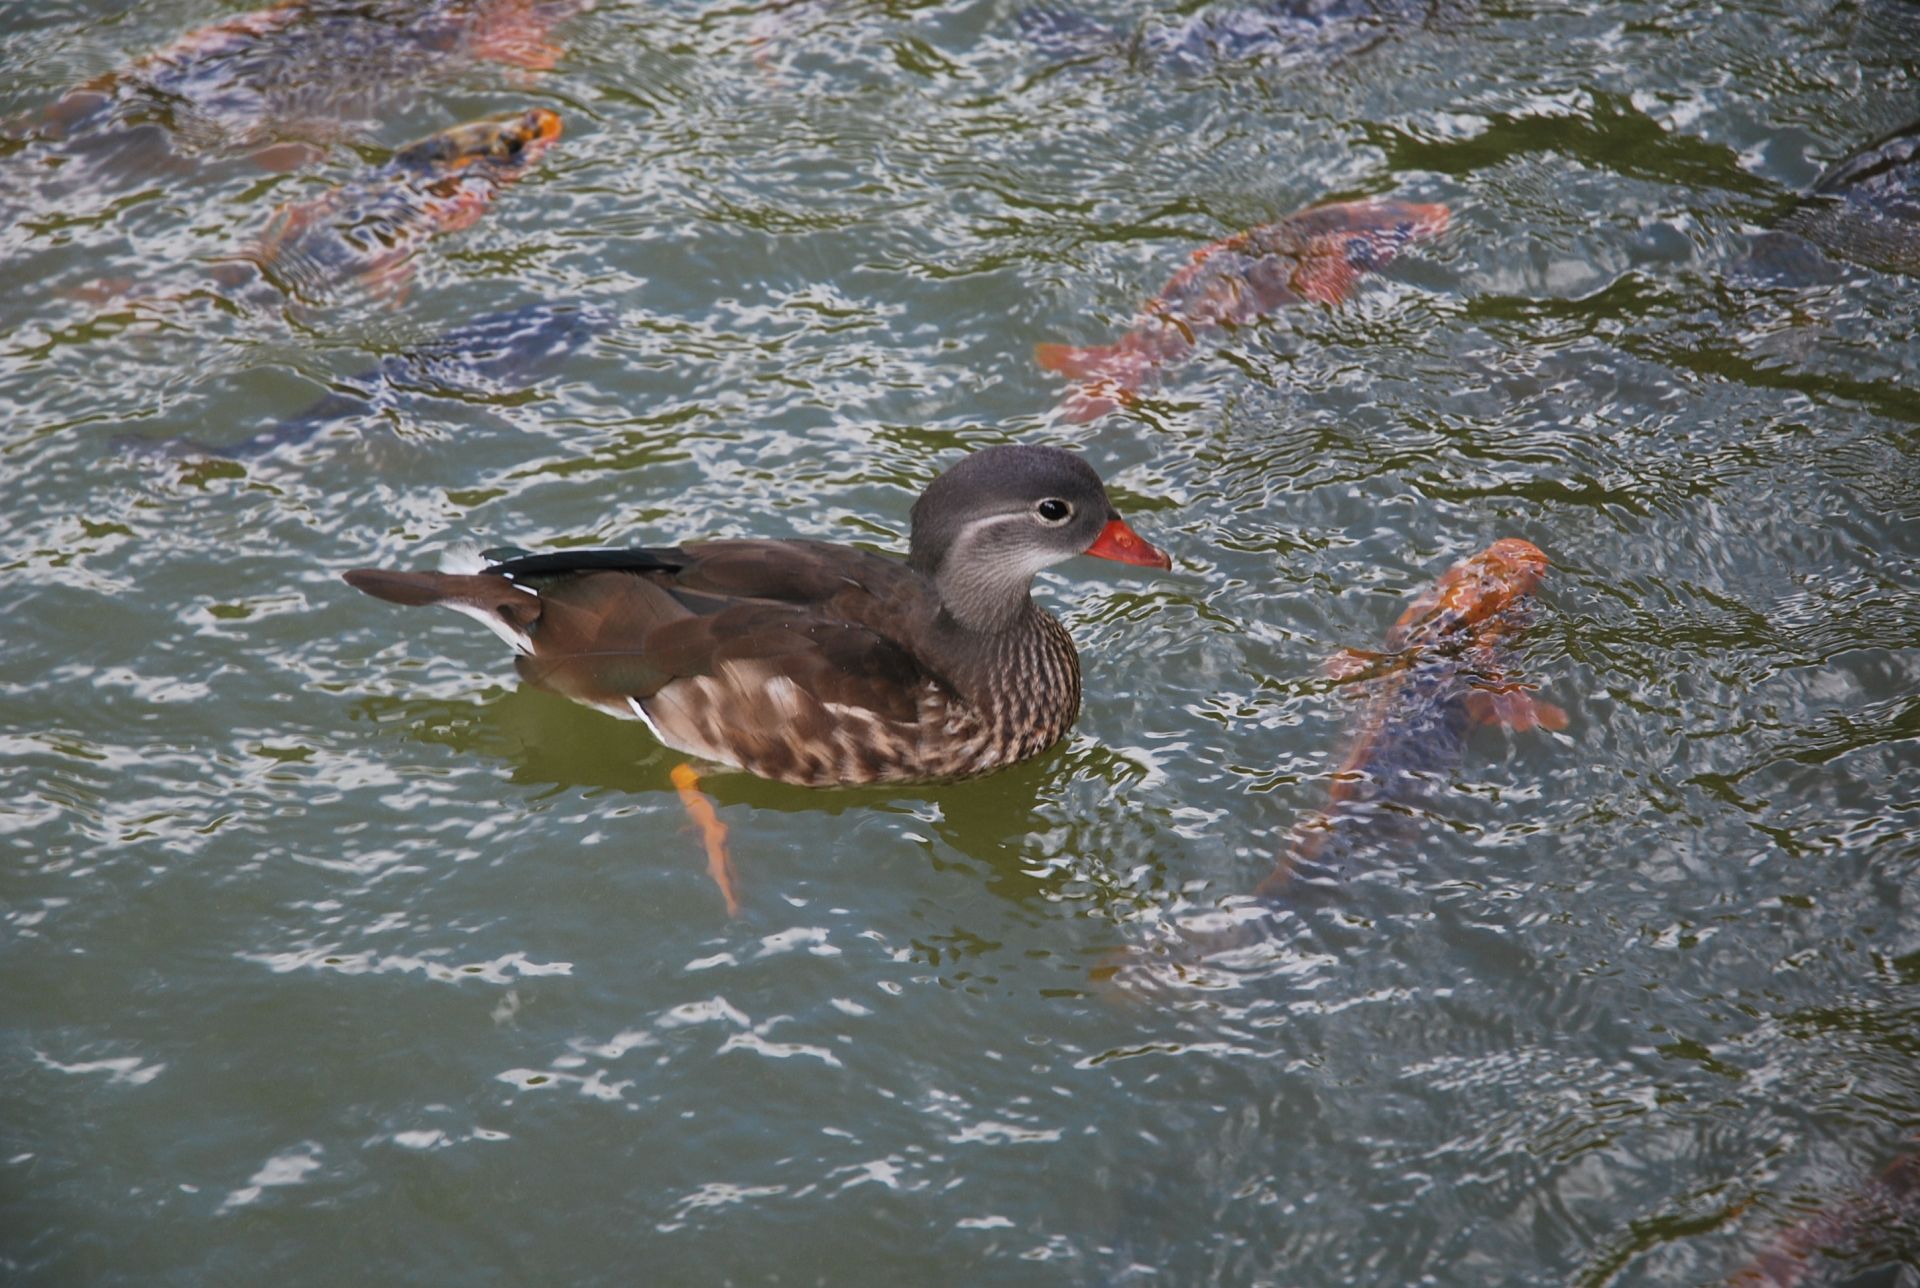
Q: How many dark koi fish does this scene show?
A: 3